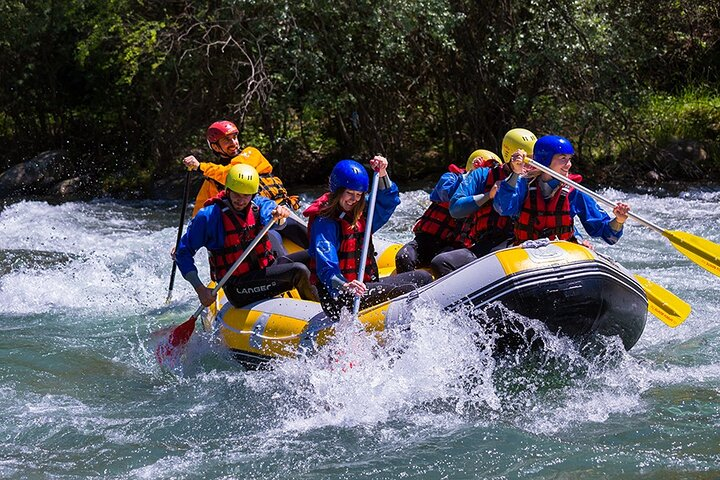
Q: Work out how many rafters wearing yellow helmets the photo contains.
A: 3